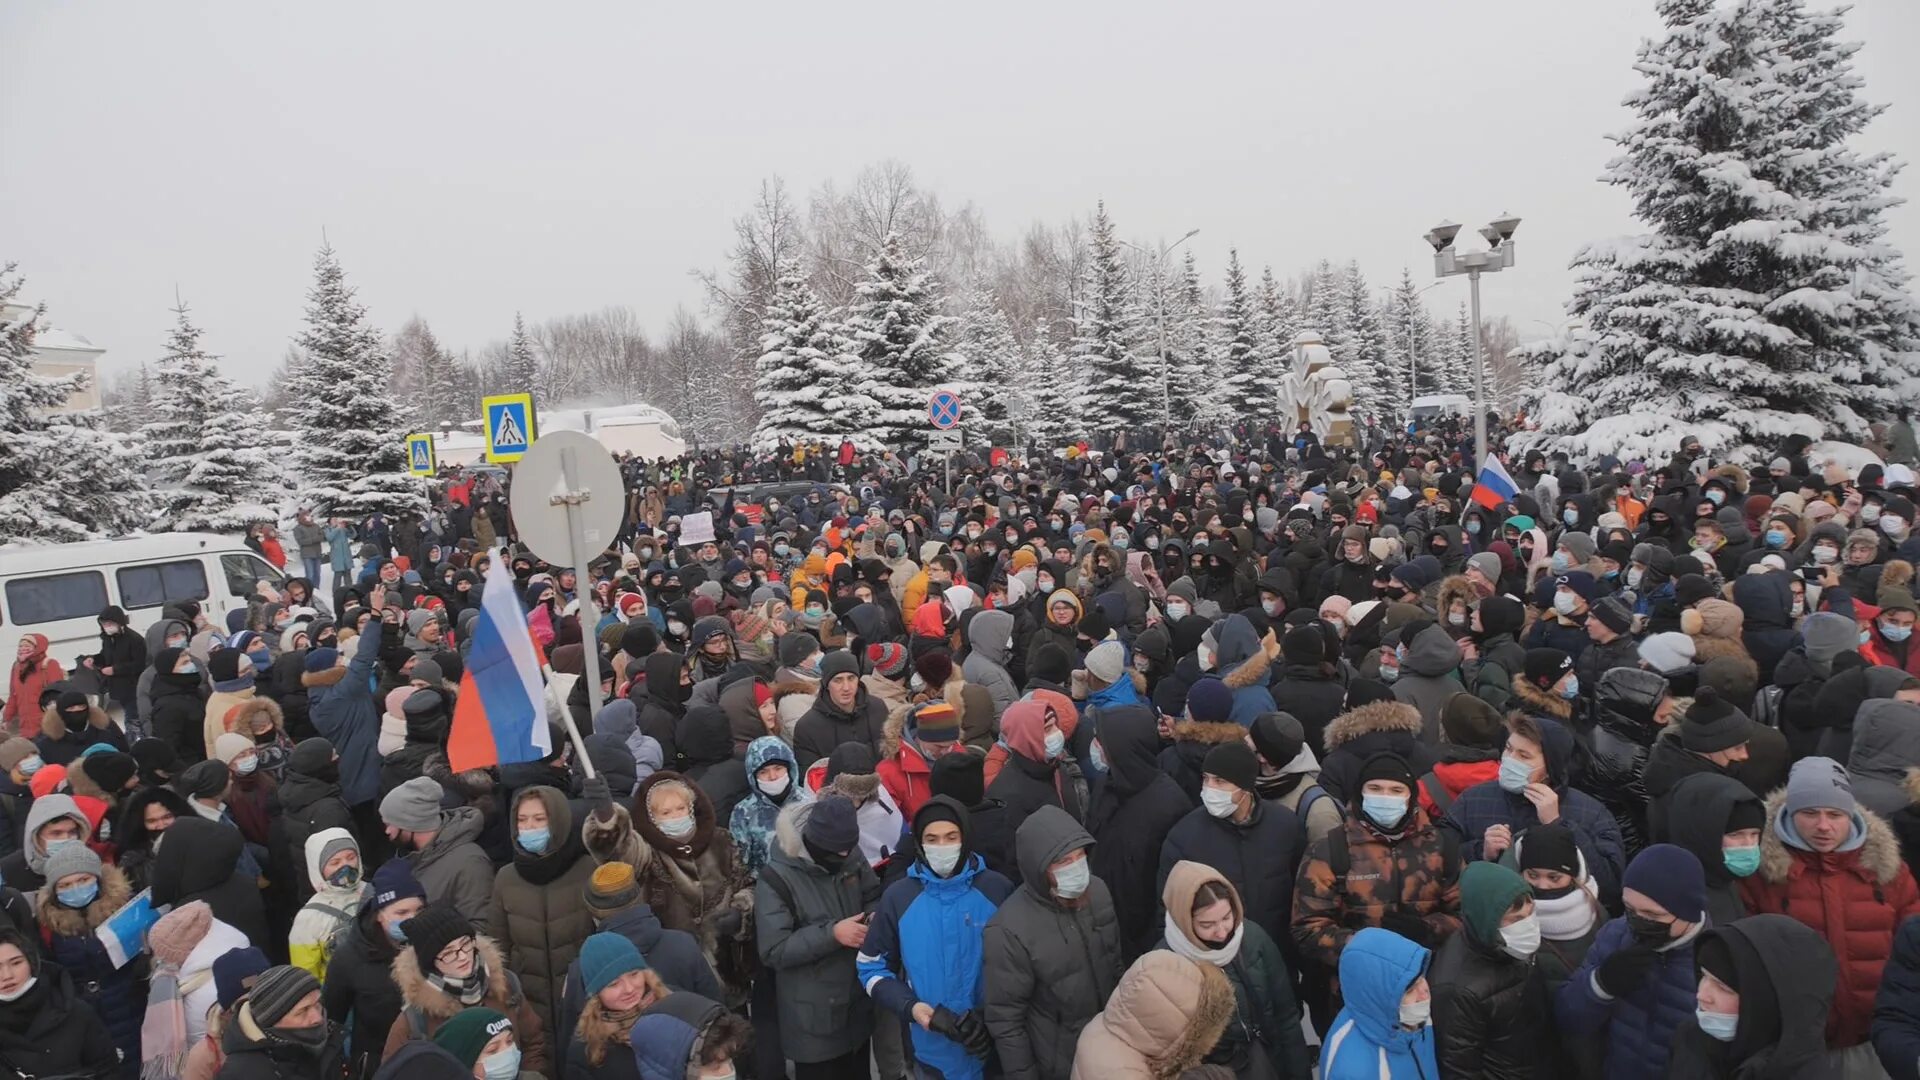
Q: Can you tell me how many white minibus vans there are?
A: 2